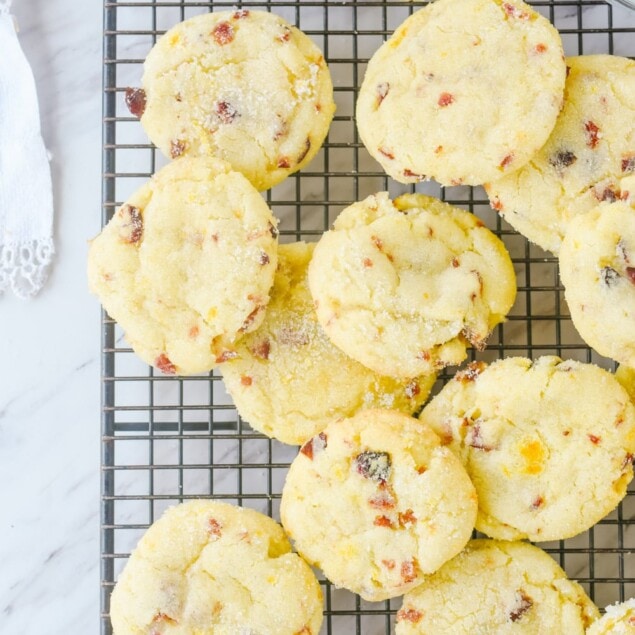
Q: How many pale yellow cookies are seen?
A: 13